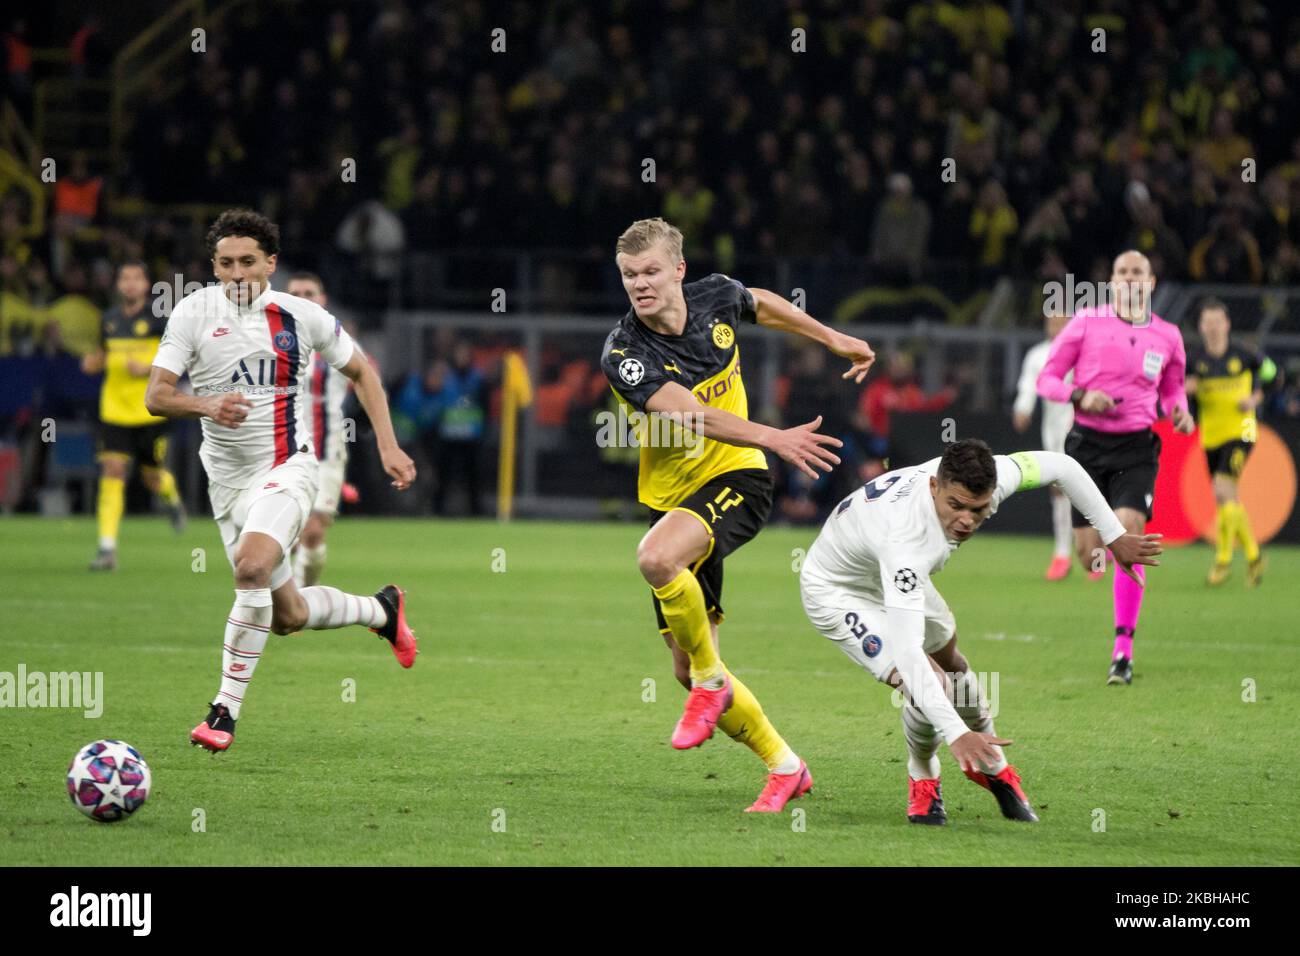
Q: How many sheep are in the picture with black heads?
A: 0